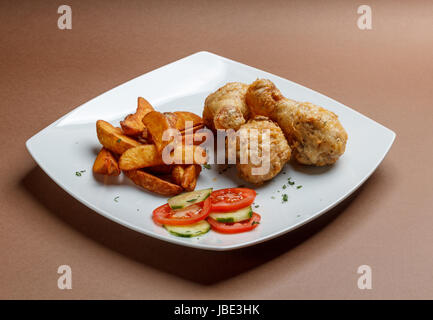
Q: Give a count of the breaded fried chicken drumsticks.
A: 3